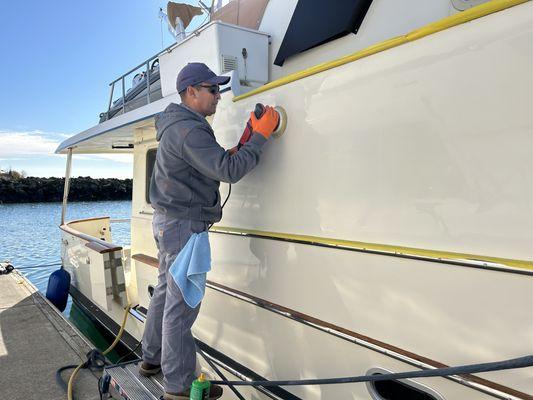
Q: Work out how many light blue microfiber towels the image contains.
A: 1